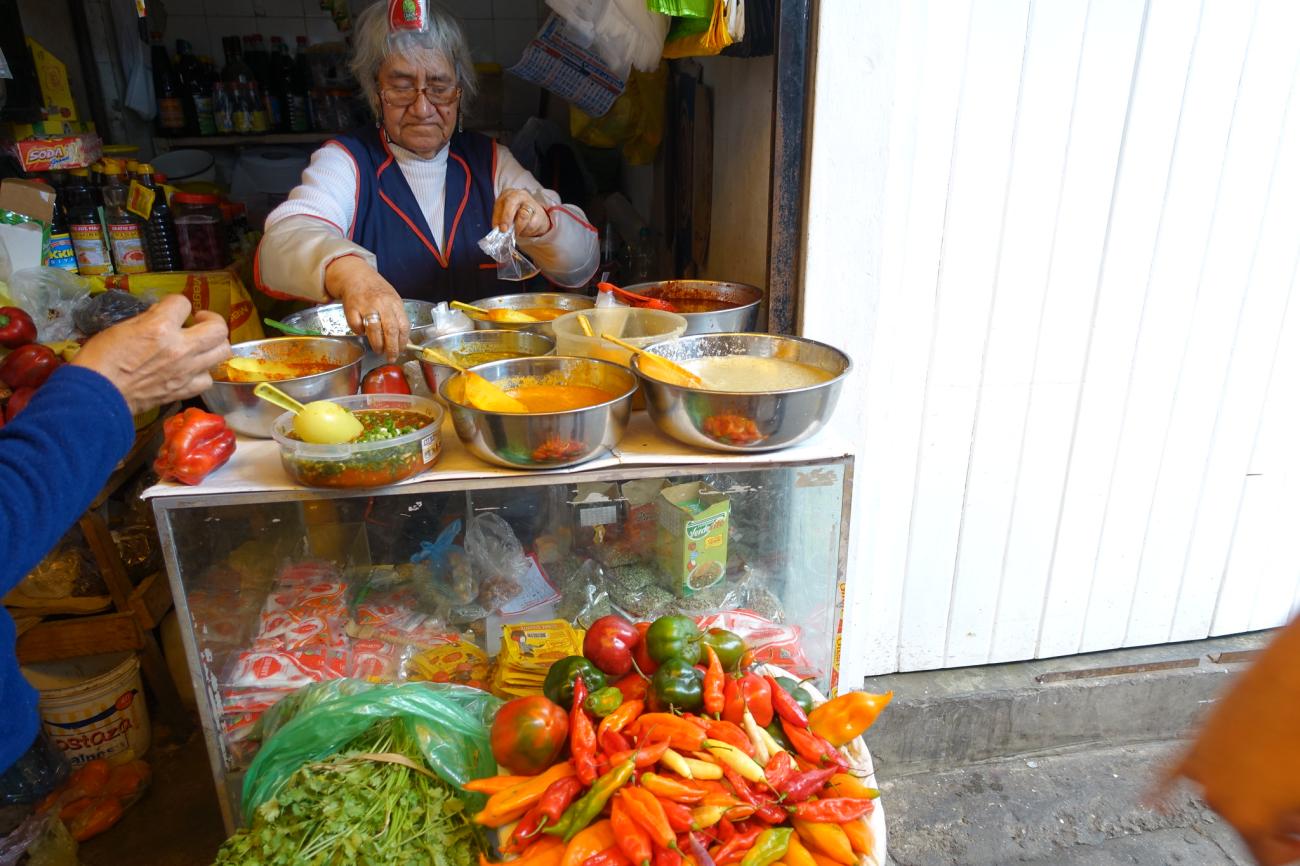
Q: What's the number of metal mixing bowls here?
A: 7